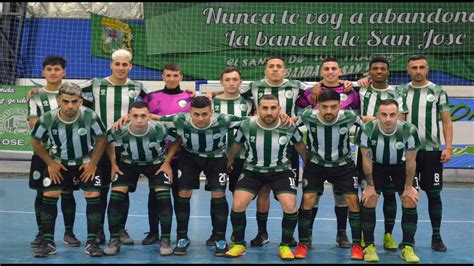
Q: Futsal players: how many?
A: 14